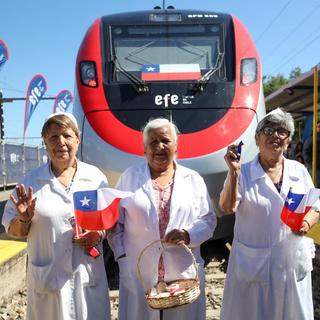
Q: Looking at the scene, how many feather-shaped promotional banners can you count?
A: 3